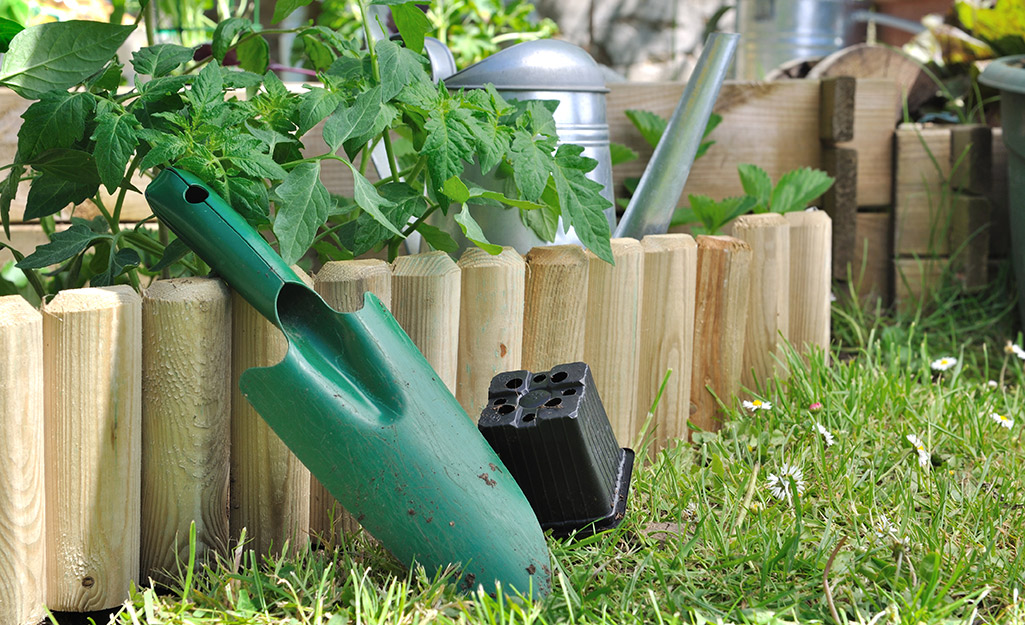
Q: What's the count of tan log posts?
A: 13